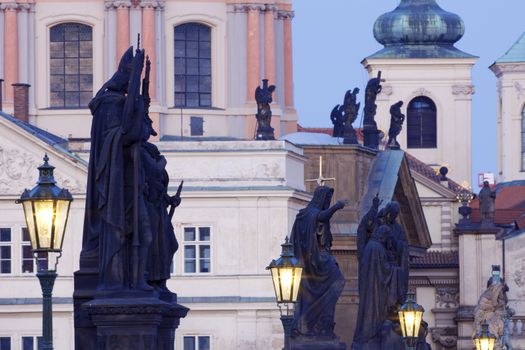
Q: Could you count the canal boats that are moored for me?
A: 0